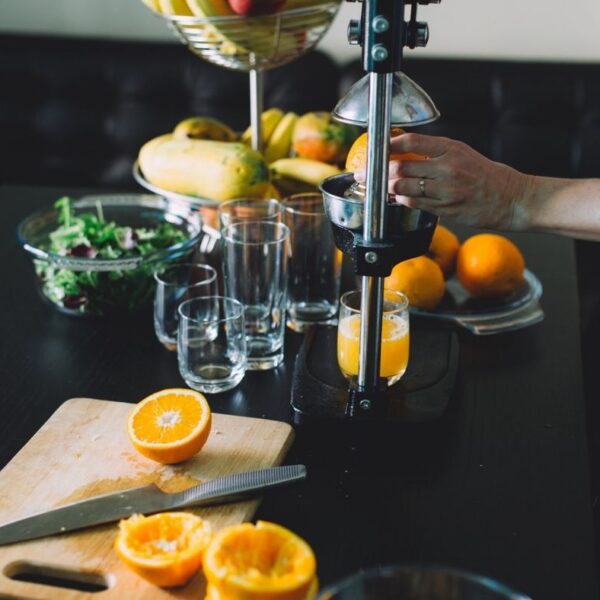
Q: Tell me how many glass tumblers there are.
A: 6